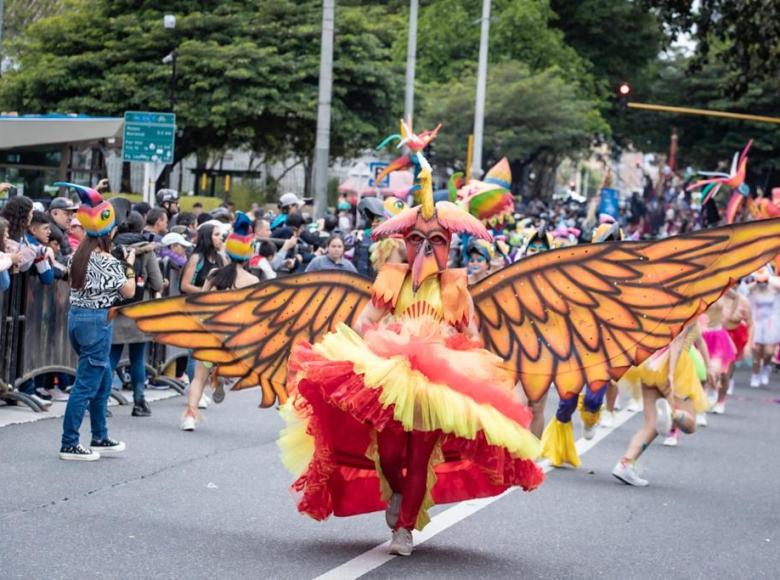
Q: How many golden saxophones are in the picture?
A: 0